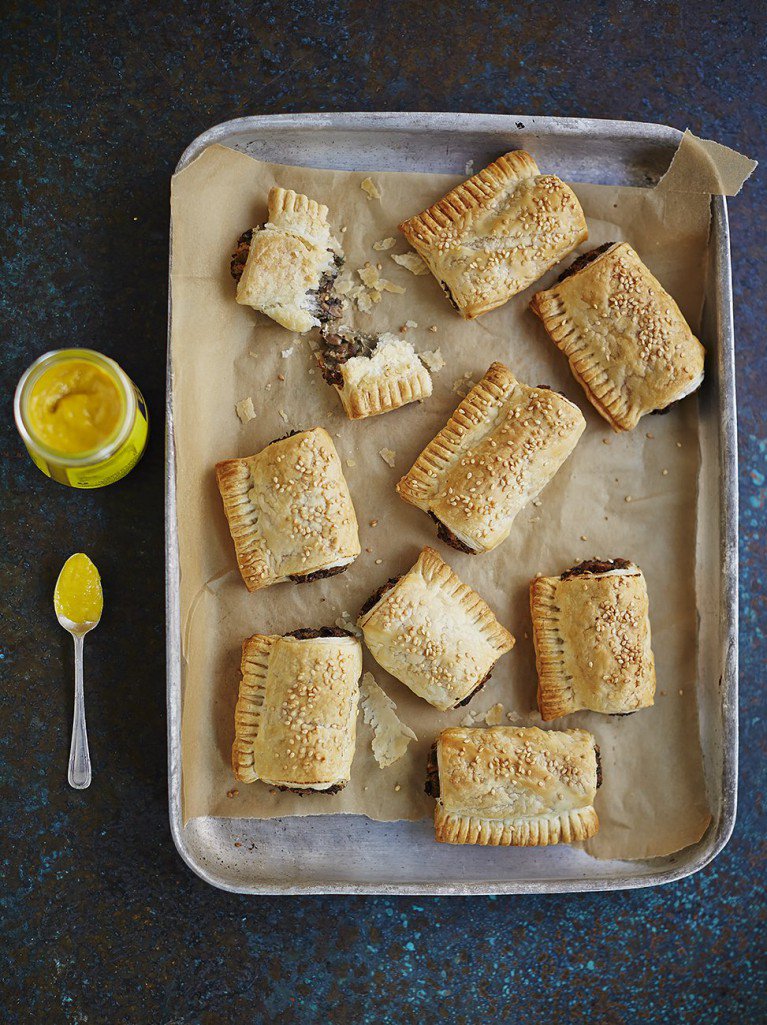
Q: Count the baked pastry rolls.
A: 9